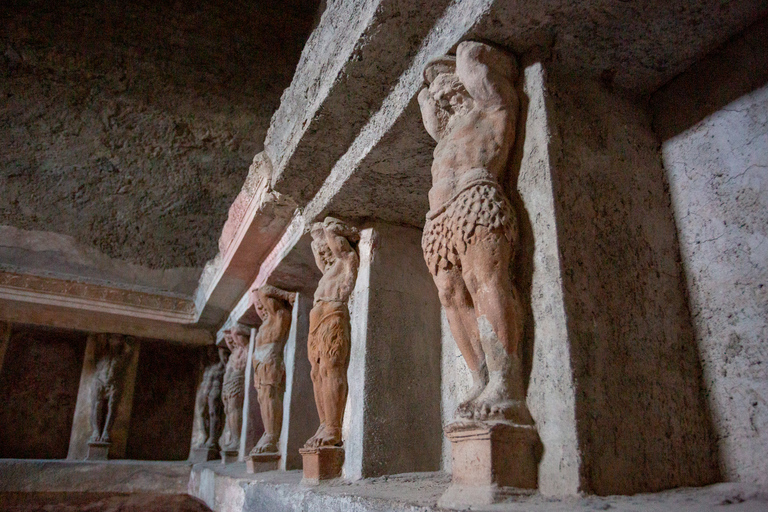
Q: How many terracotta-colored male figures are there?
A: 4